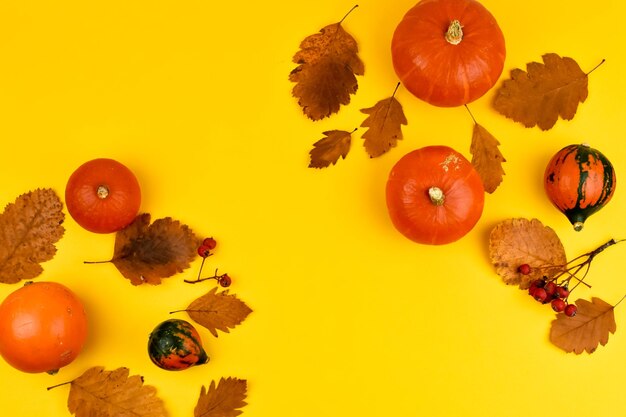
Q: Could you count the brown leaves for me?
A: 12